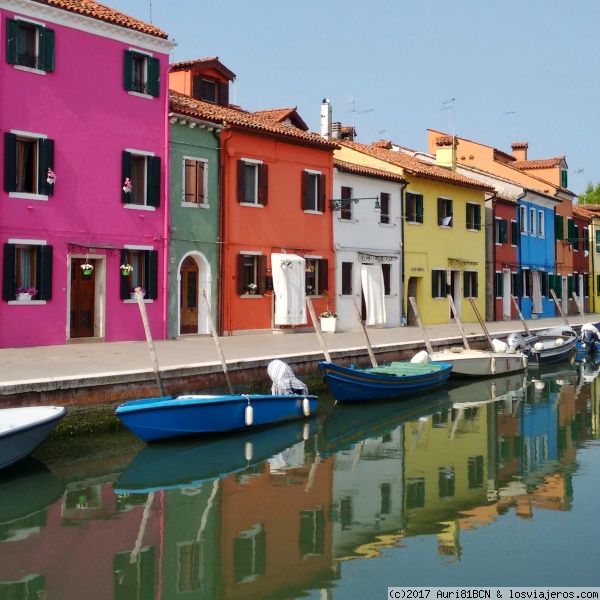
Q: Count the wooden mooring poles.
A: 10